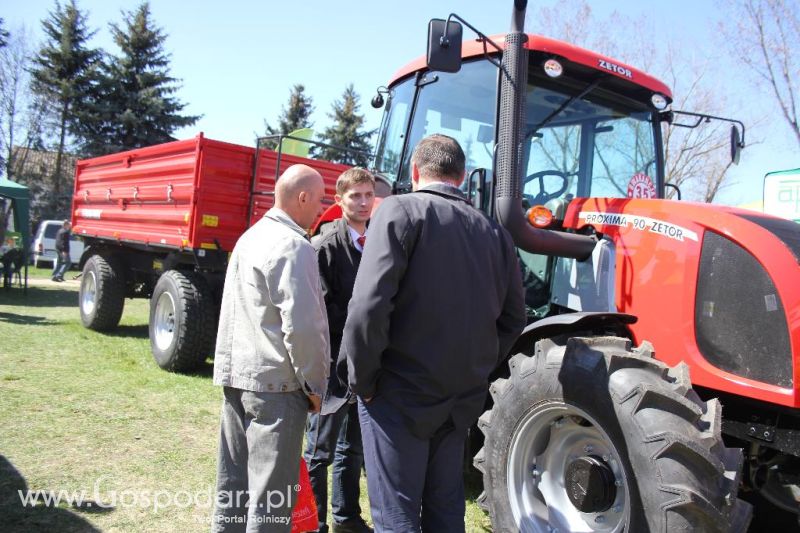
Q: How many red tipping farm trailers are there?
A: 1